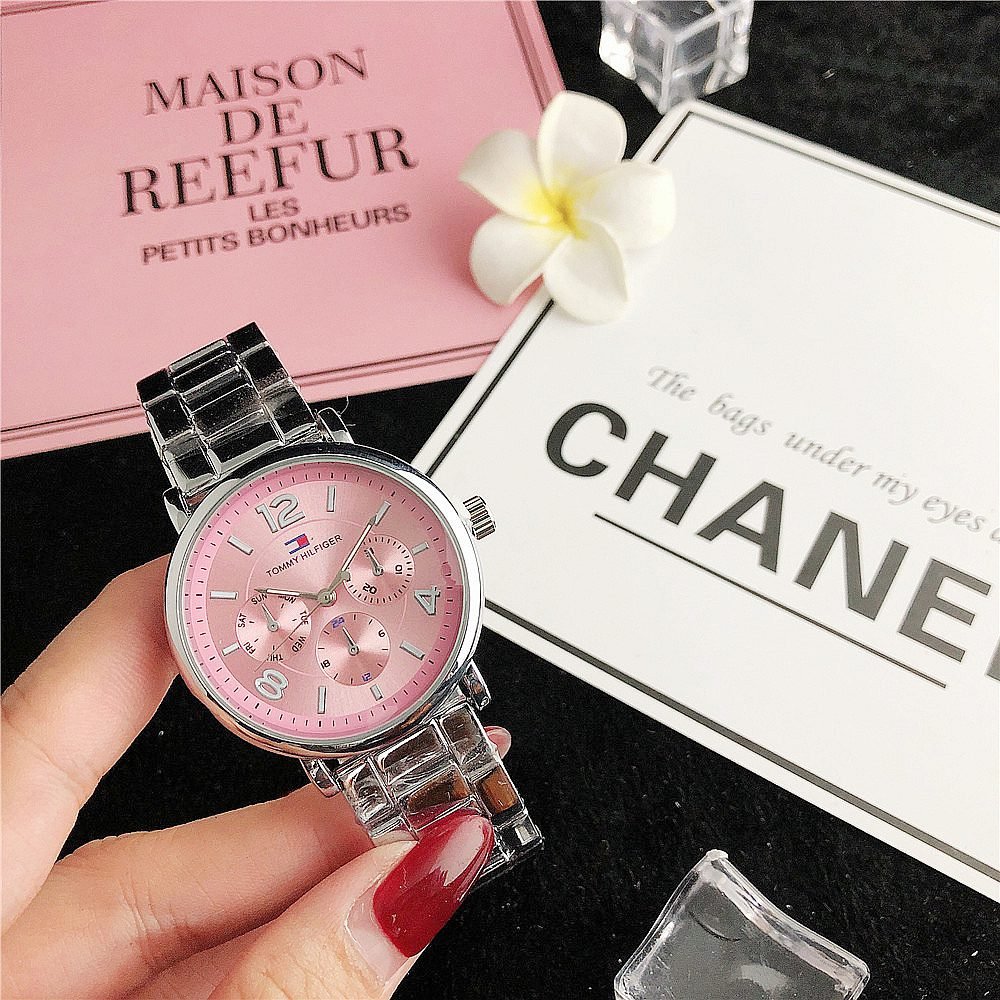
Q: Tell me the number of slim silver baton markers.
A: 9